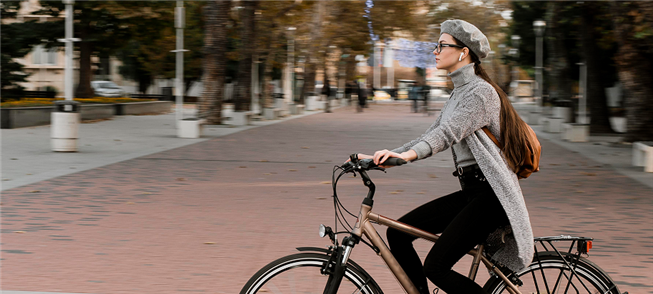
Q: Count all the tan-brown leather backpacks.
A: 1